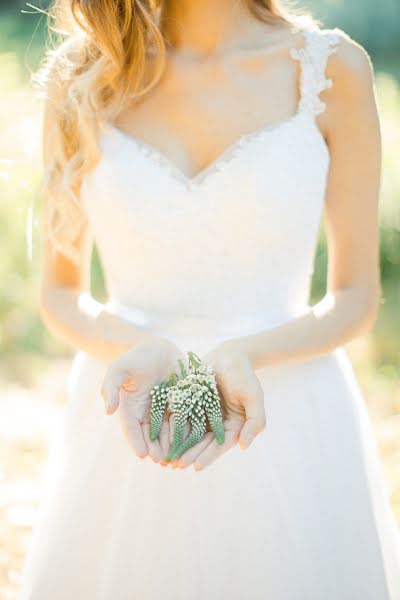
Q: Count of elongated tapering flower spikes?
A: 4